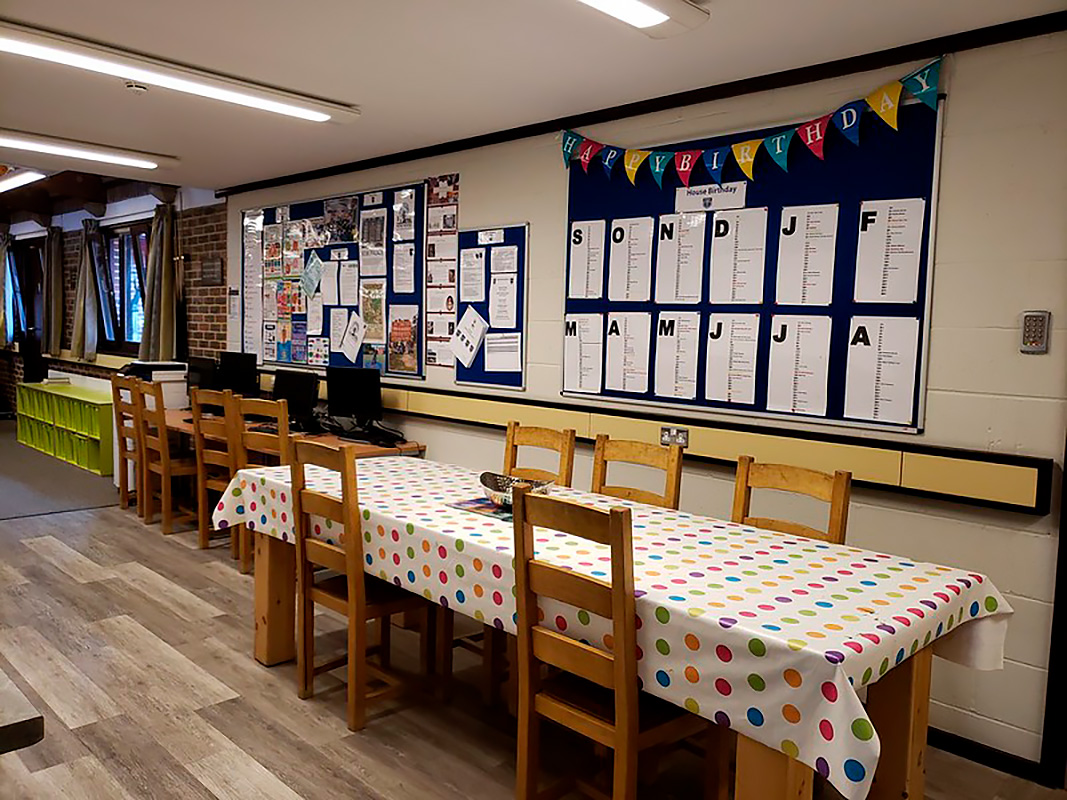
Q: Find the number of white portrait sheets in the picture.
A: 12